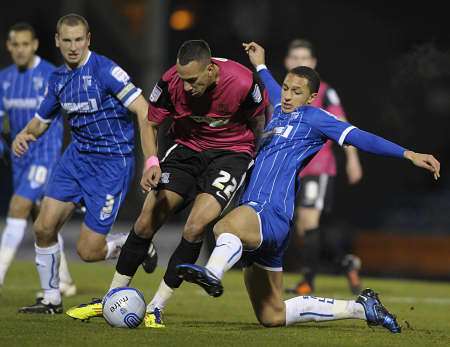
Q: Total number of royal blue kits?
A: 3